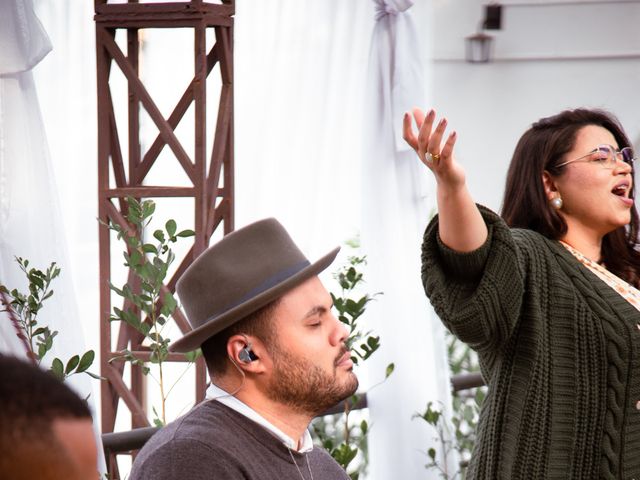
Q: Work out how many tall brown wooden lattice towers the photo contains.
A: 1